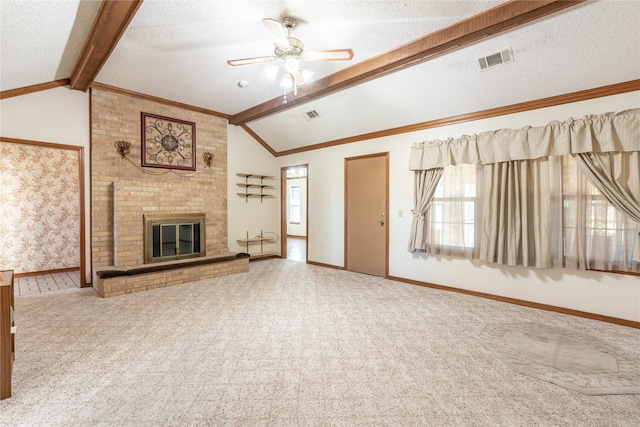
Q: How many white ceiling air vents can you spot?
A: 2